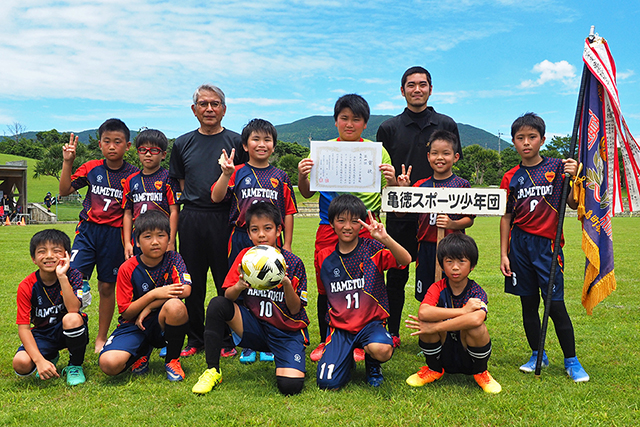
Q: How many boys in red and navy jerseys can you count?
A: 10